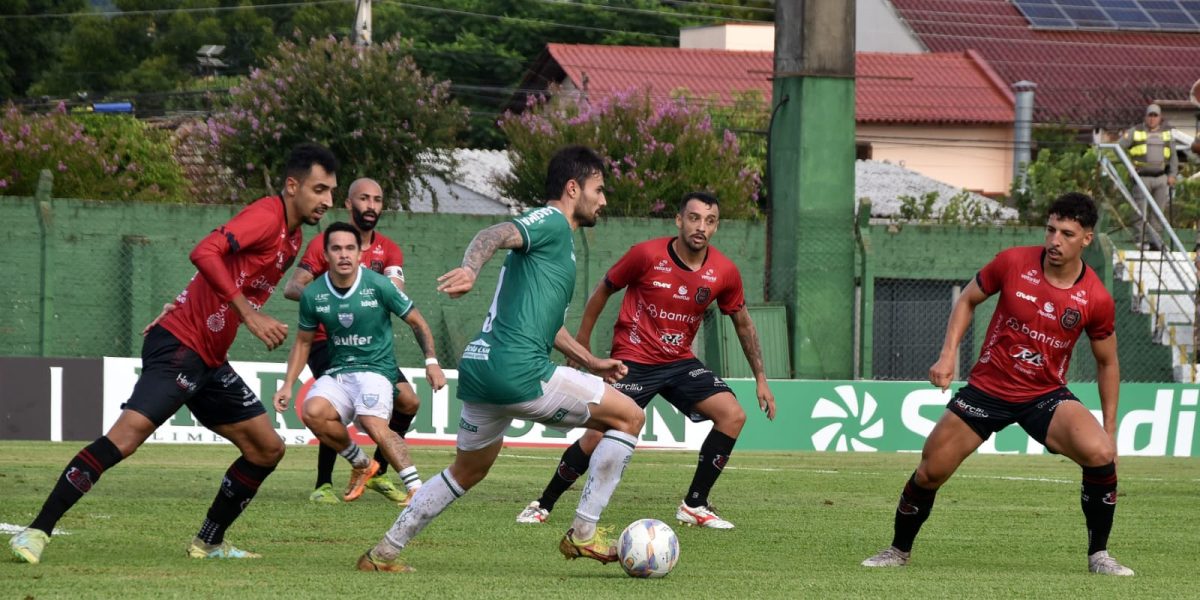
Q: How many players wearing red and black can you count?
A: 4